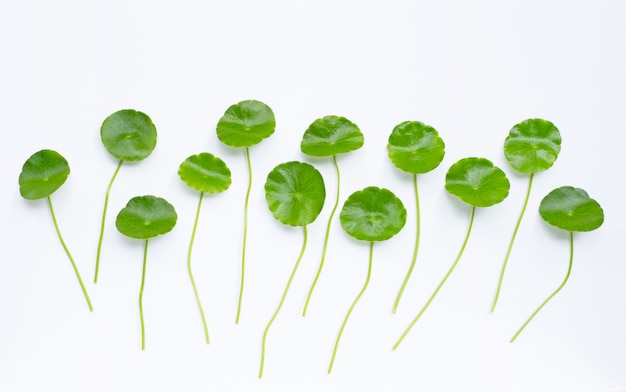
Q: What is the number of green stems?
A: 12